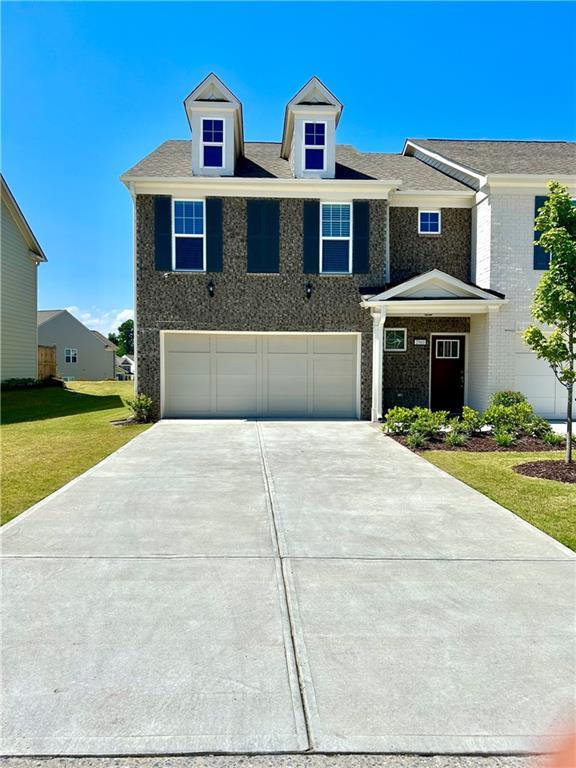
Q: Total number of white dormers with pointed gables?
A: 2